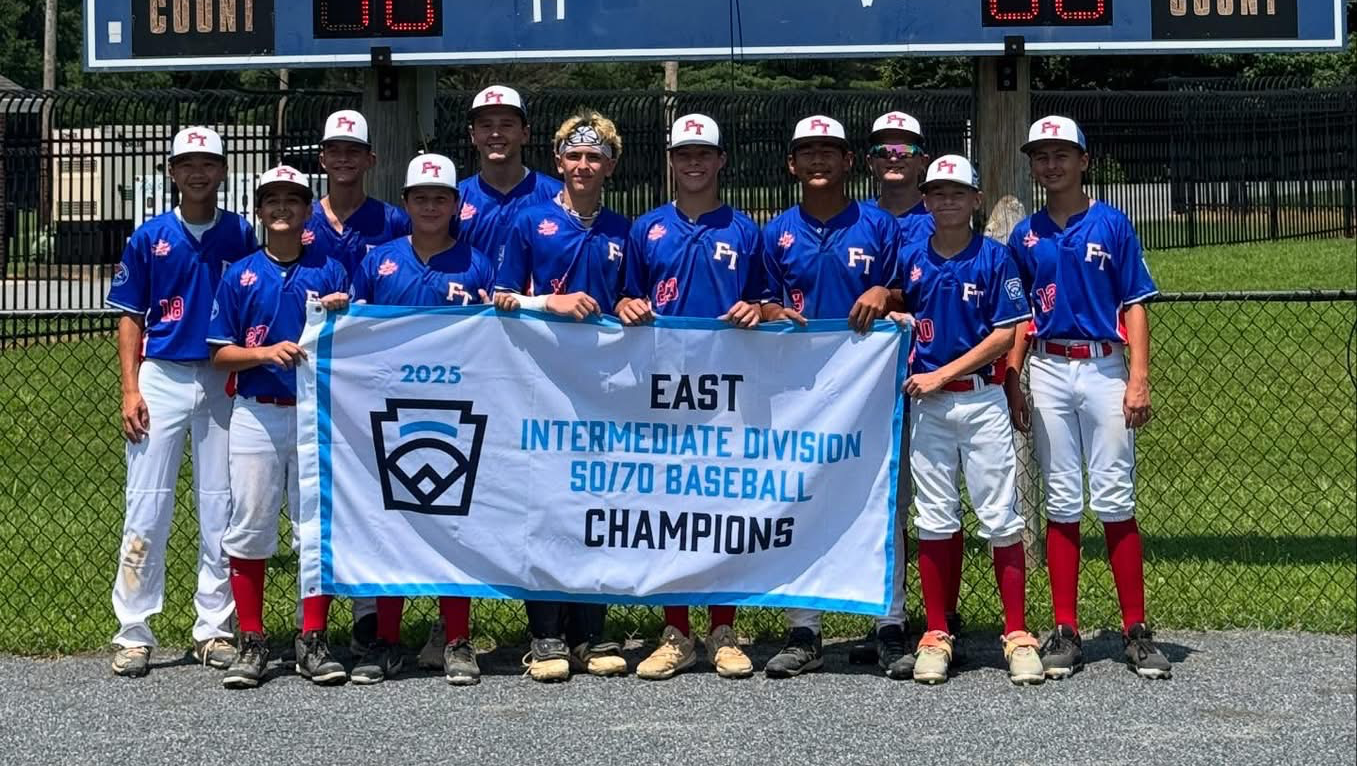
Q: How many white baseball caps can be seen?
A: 10